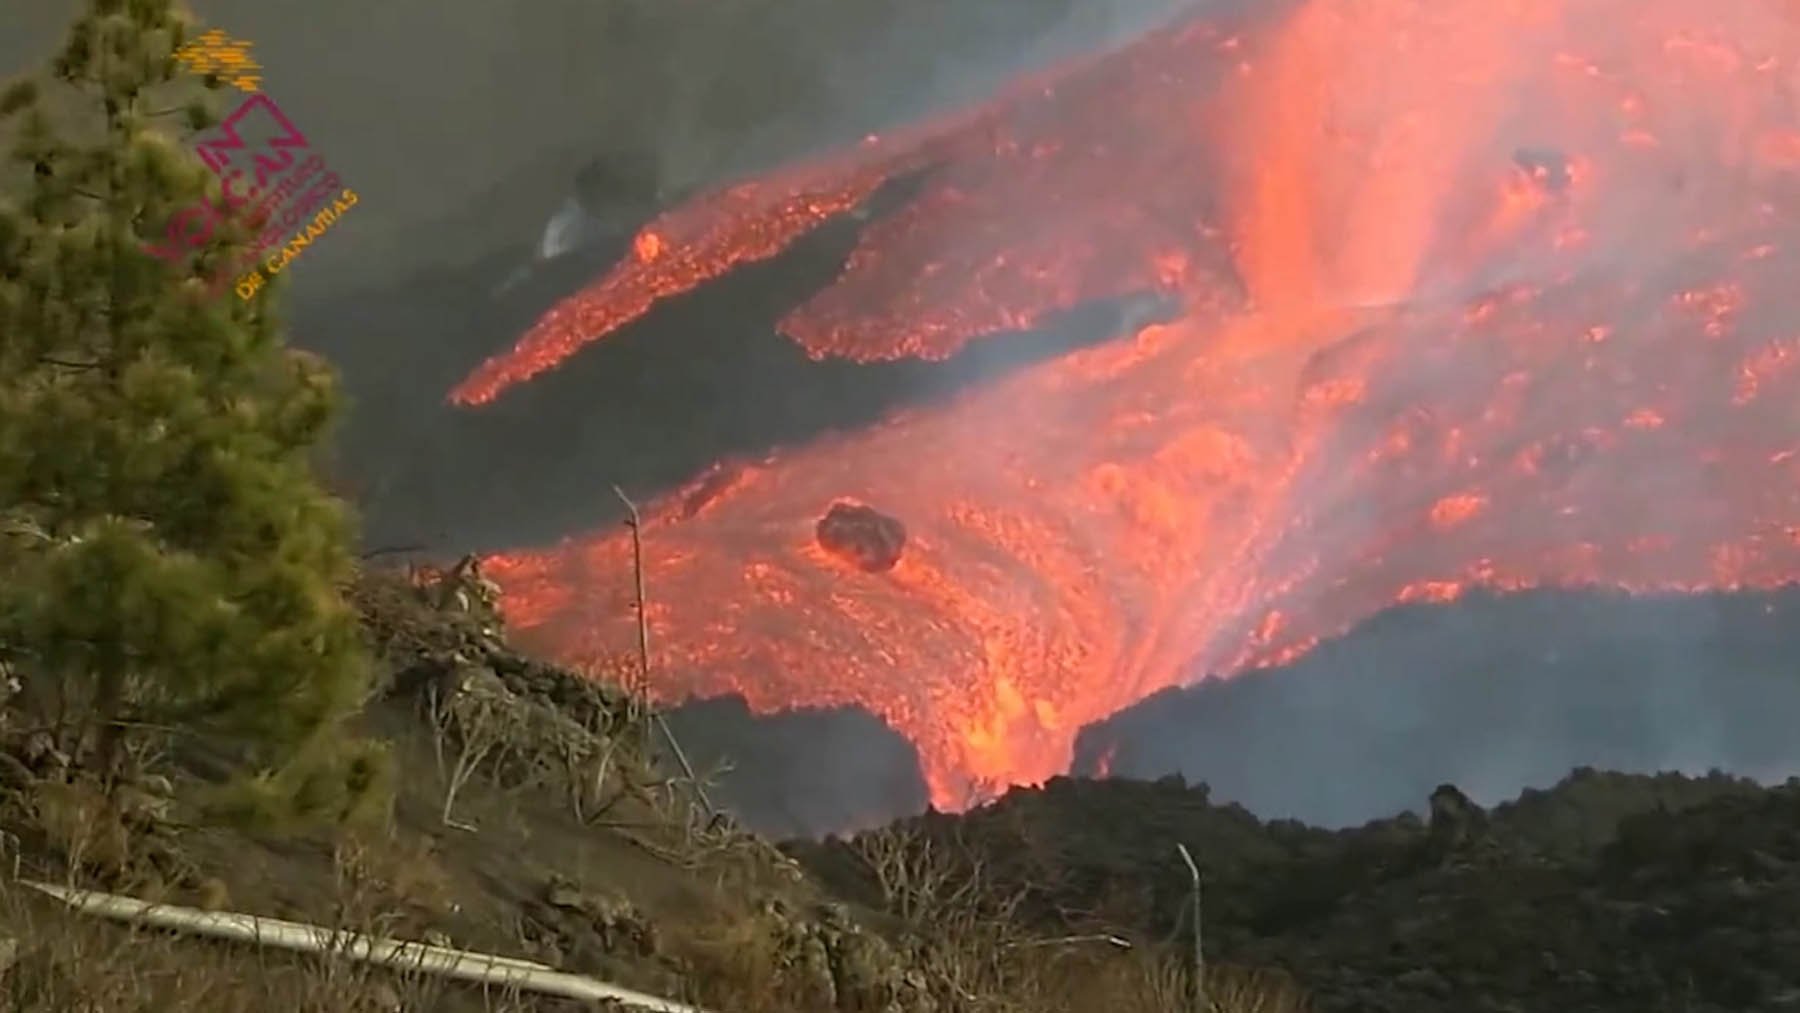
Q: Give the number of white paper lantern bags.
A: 0